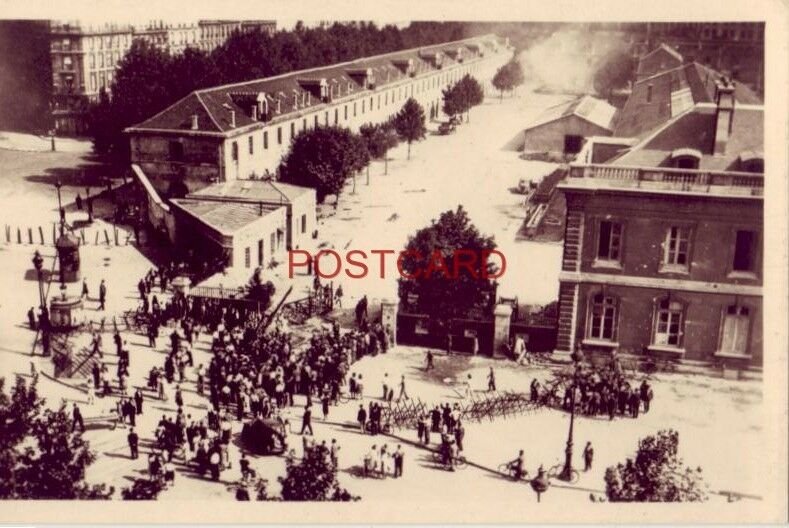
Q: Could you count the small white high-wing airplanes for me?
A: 0